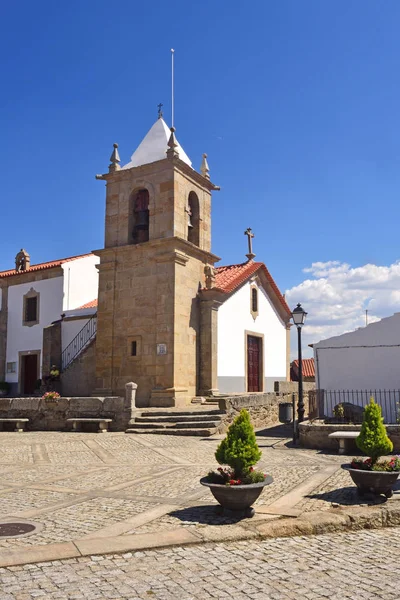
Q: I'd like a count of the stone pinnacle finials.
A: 3